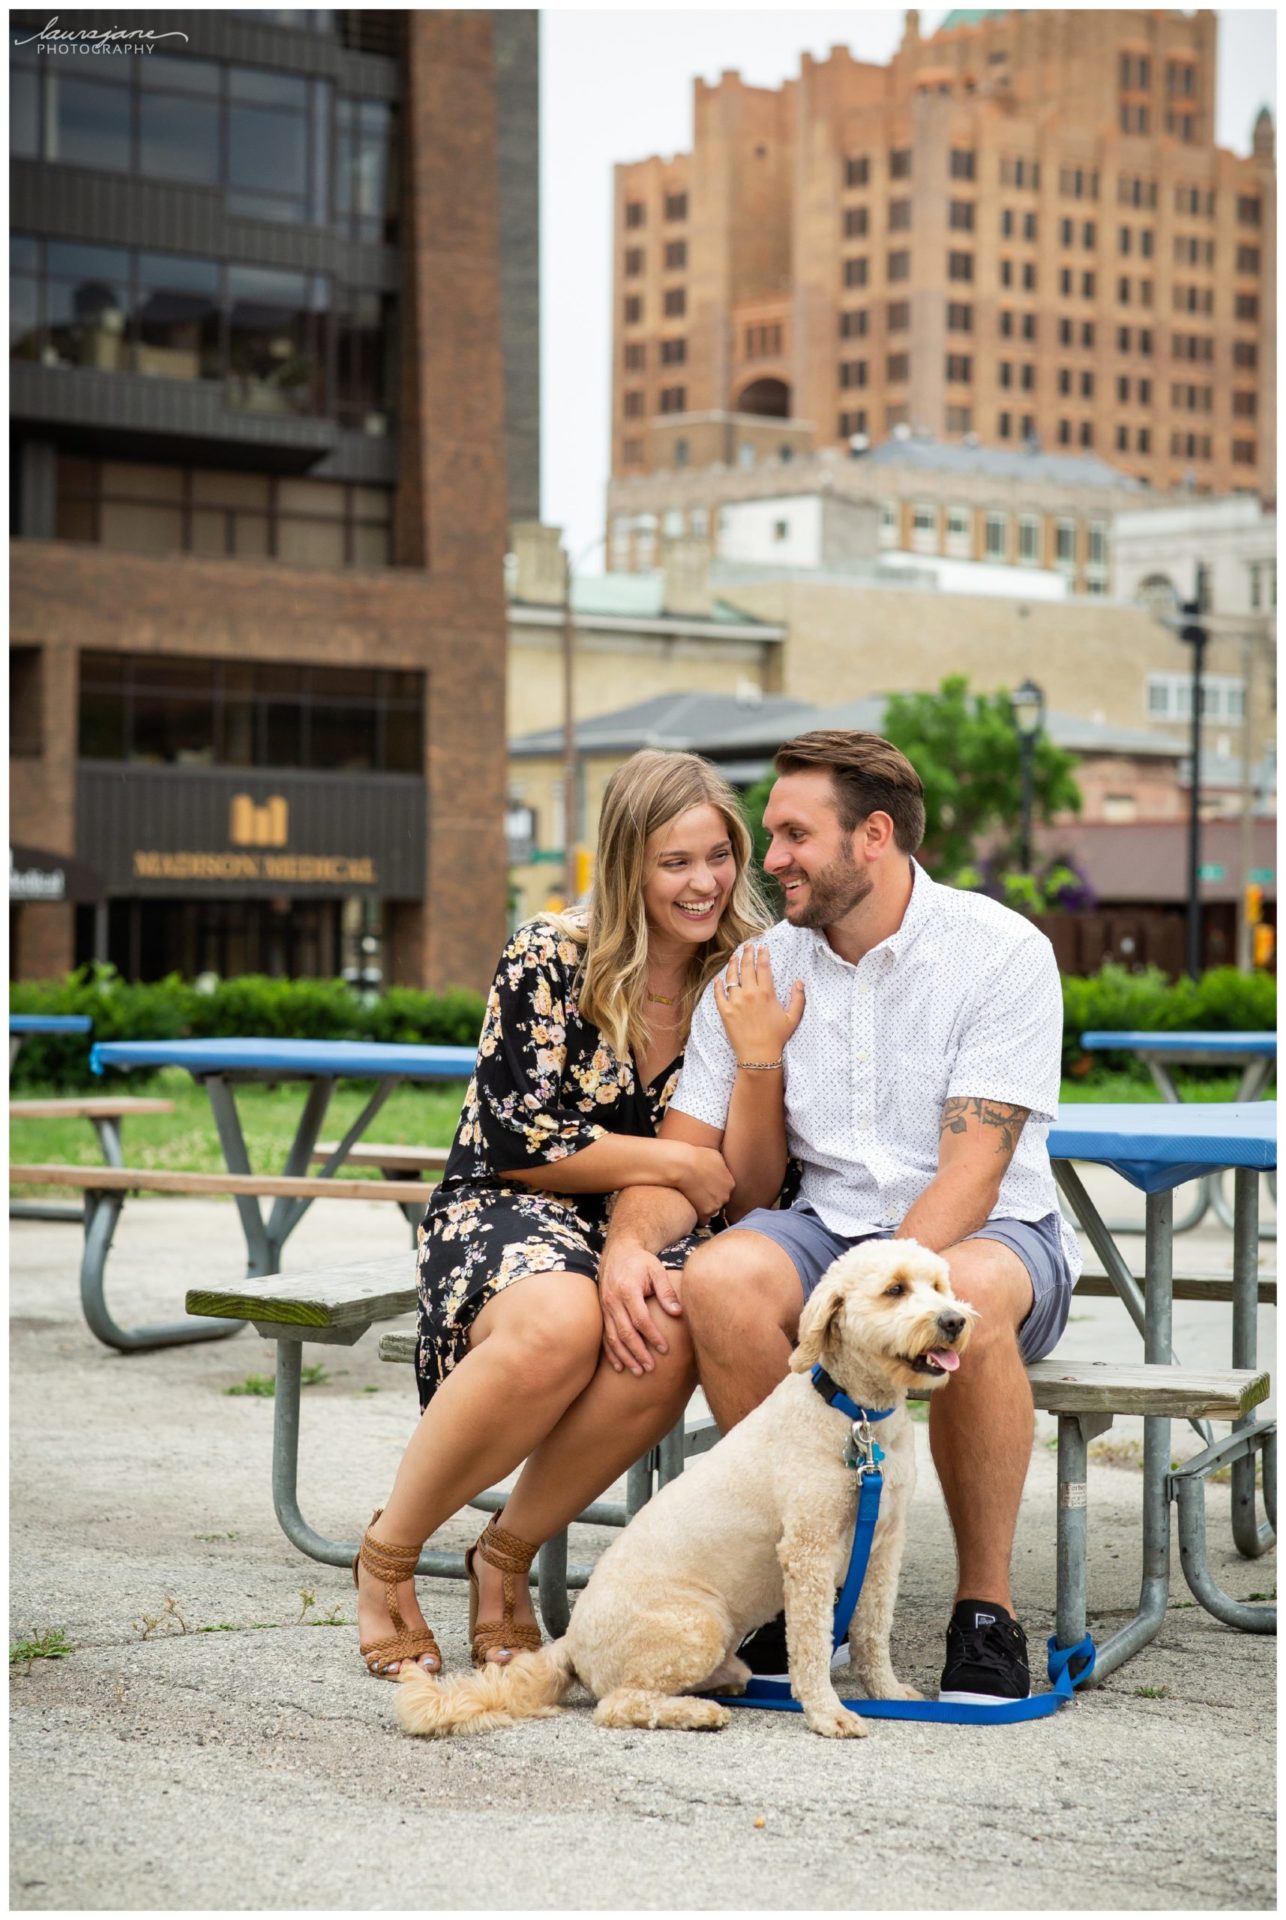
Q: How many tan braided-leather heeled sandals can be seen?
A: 2